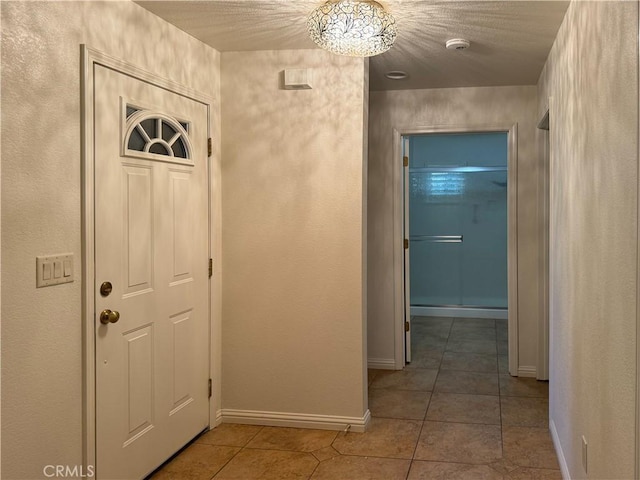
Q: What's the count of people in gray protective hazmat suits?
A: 0